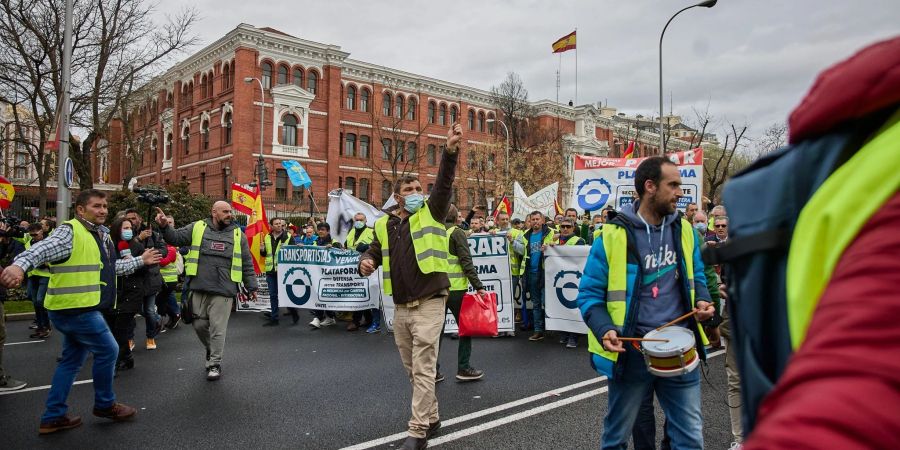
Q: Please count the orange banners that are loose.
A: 0